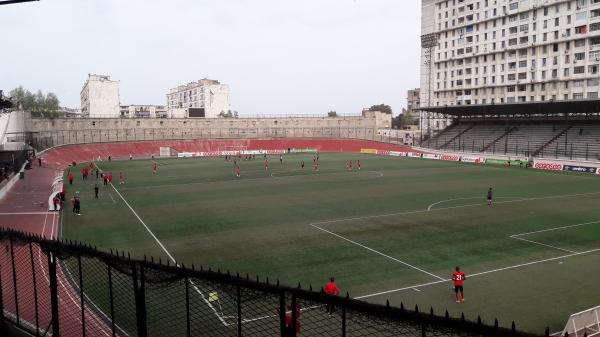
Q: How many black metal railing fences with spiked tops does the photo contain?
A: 1